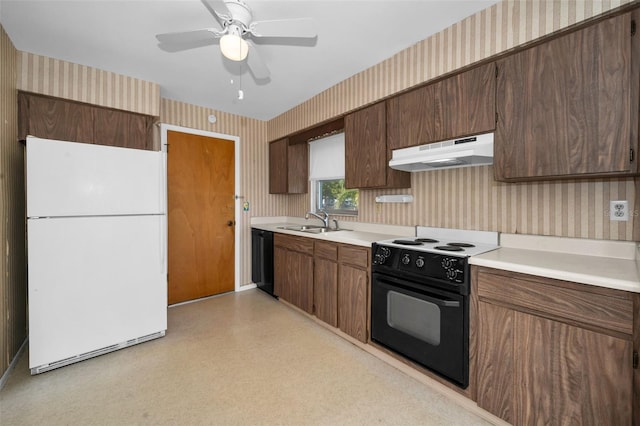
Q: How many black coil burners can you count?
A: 4